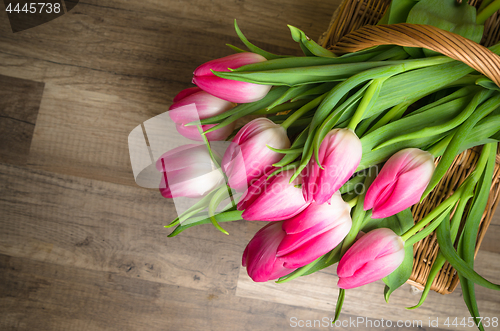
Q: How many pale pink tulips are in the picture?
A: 10